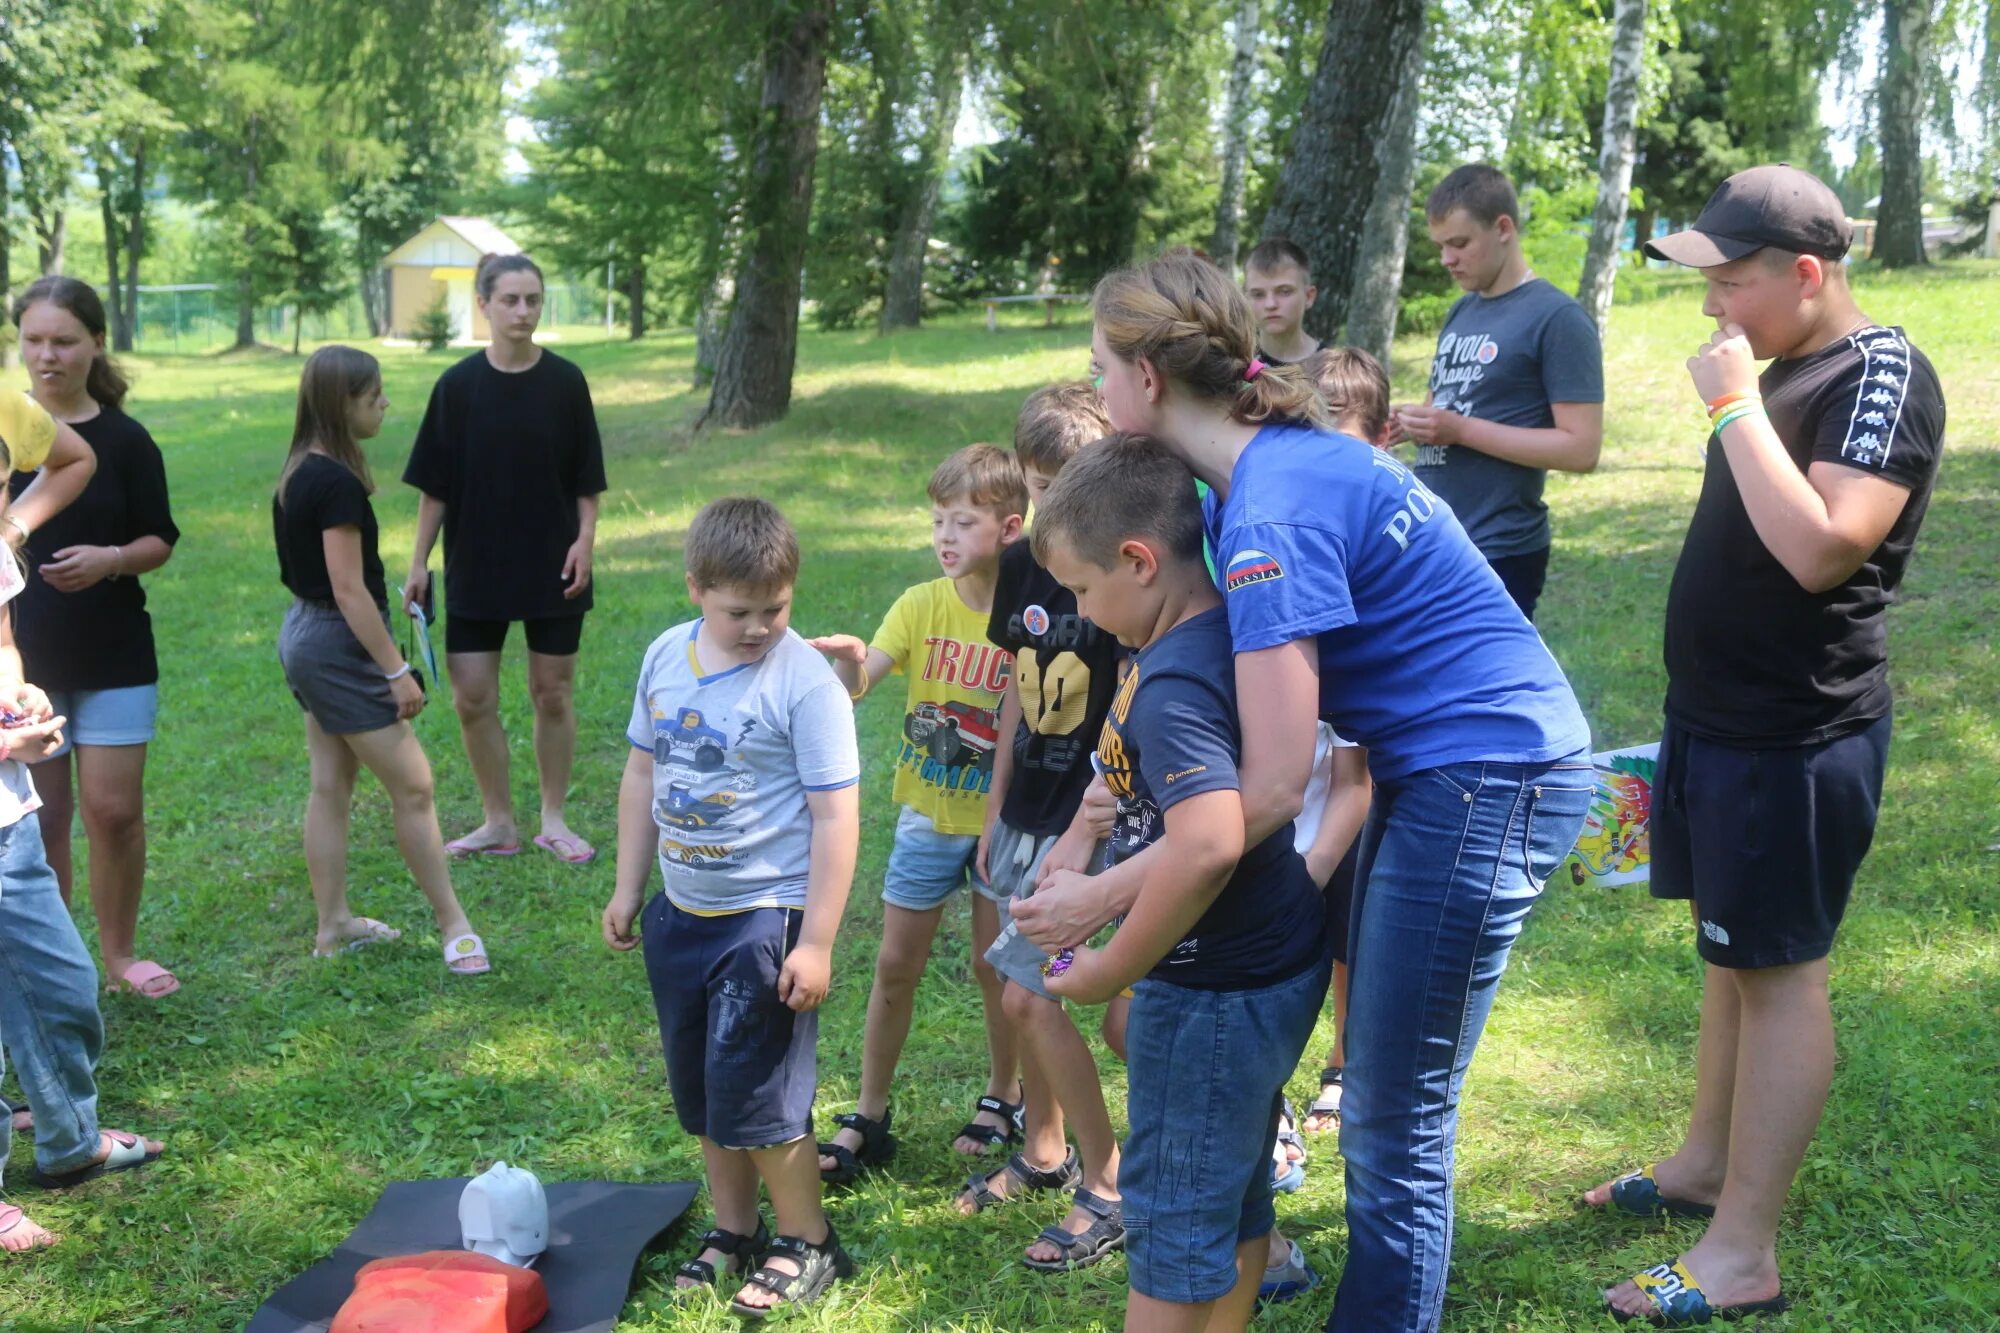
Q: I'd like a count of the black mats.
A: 1